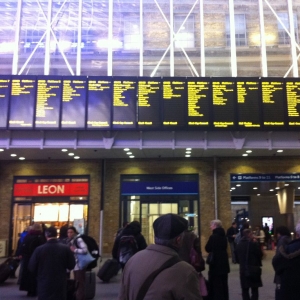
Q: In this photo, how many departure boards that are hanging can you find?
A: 13